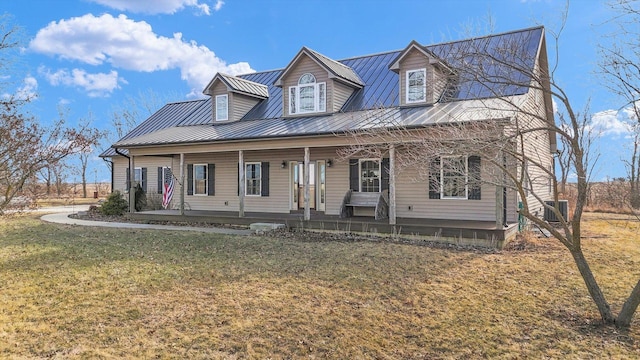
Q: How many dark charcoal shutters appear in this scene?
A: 11